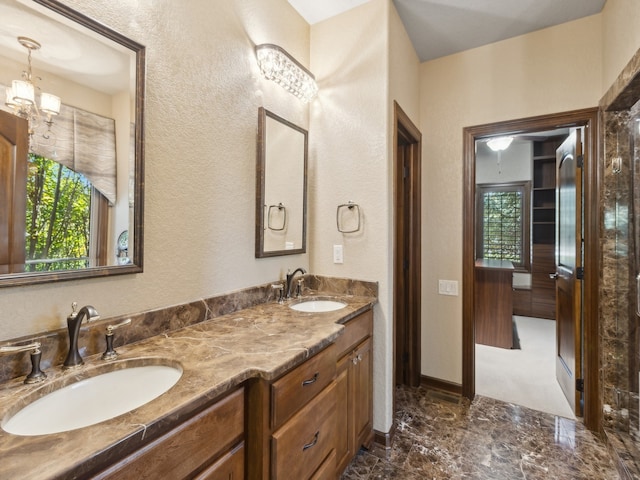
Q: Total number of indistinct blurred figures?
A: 0